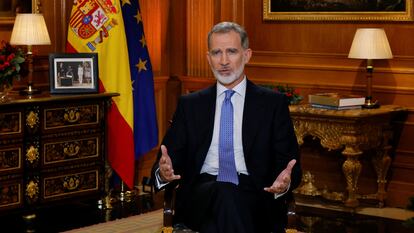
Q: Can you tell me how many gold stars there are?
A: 5